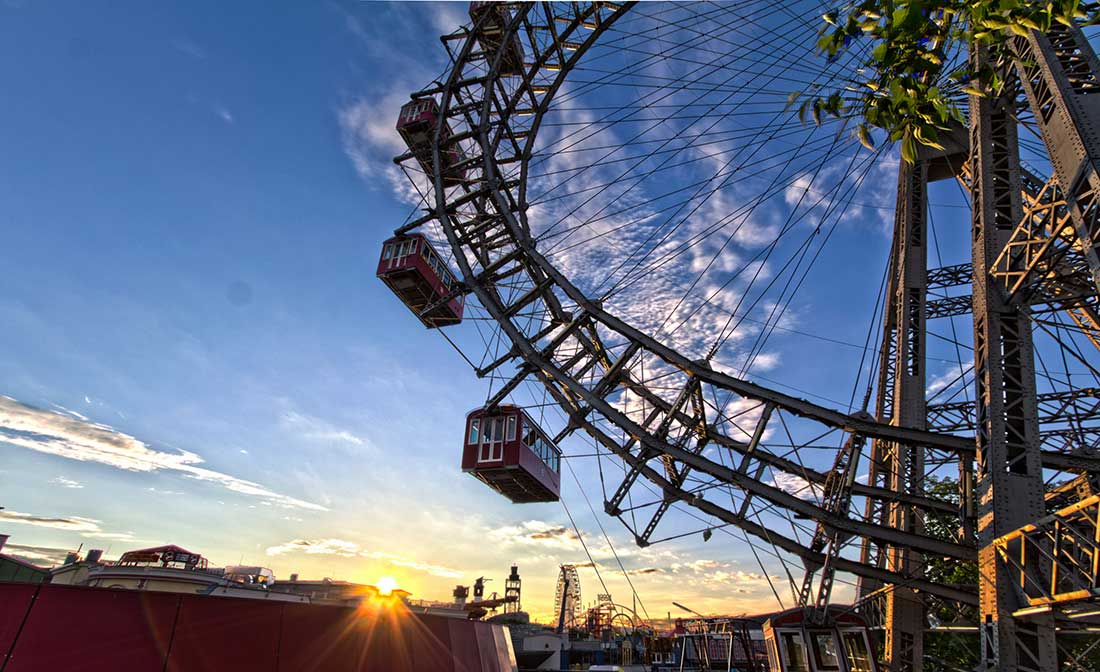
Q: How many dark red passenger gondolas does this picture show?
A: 5